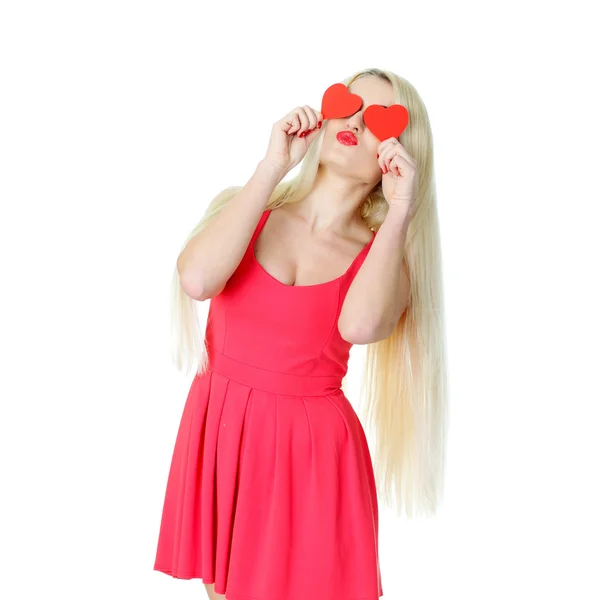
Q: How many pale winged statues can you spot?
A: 0